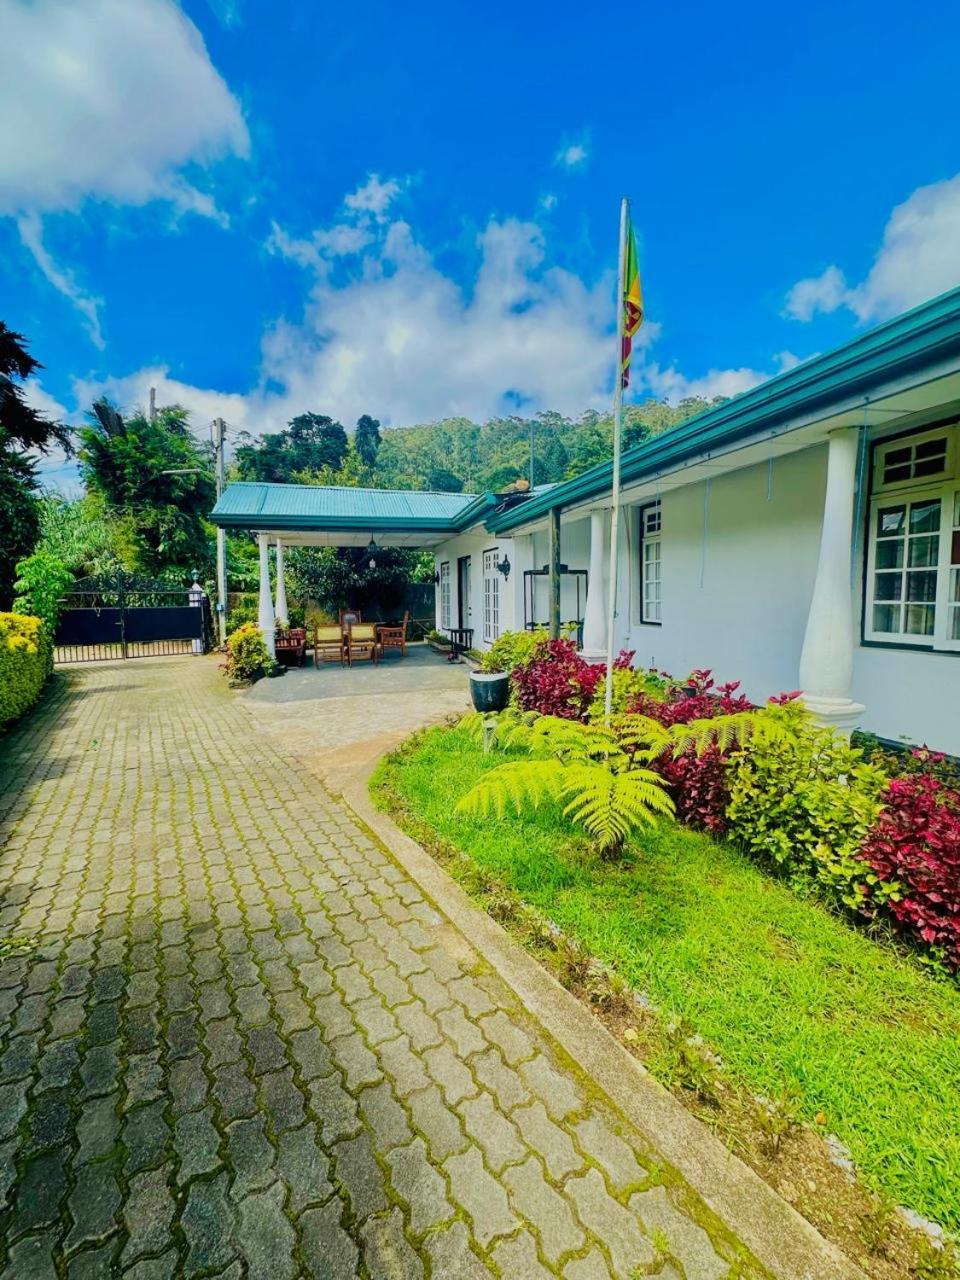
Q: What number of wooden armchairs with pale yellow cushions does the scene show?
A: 2